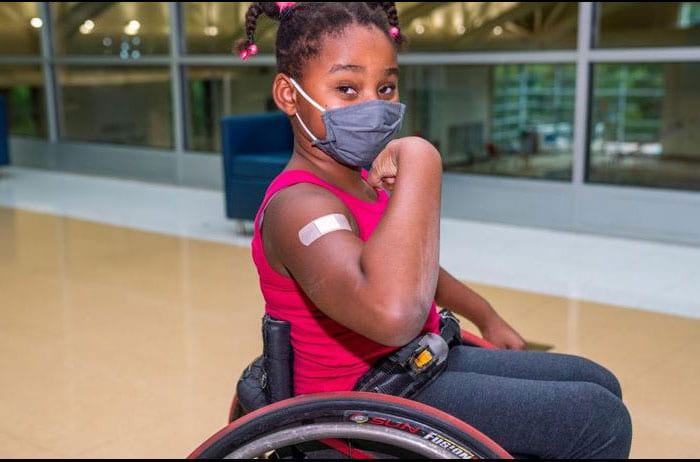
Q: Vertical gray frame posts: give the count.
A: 3